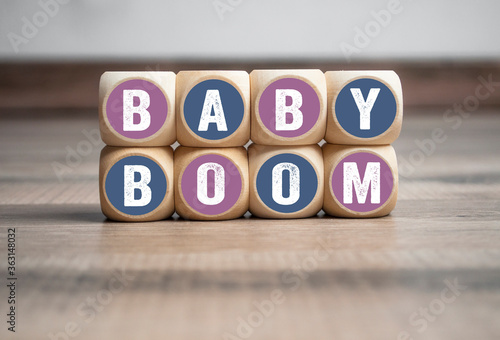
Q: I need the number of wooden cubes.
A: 8